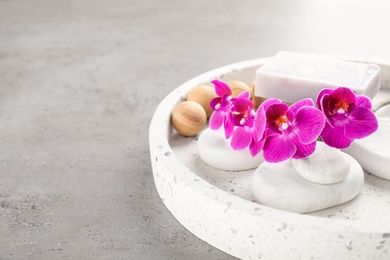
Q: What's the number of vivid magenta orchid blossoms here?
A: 4